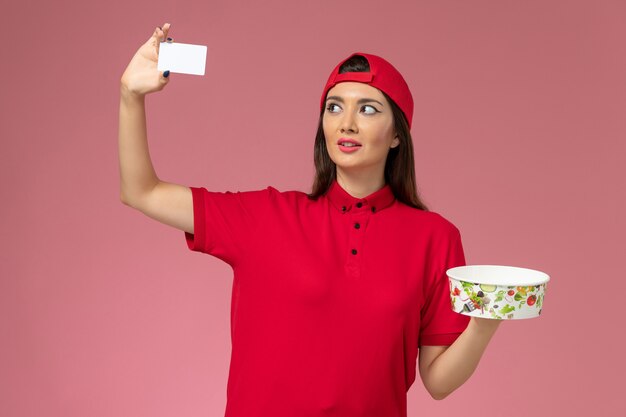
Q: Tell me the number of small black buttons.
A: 5